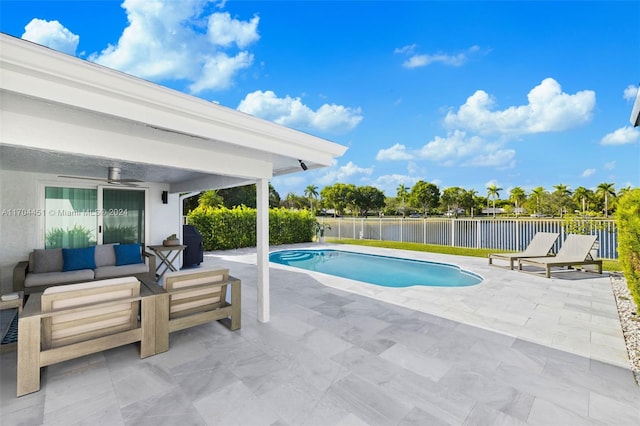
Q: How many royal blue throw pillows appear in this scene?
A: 2